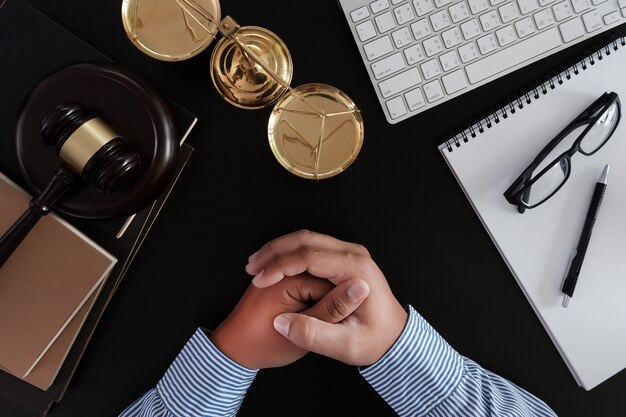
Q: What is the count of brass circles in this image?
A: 3